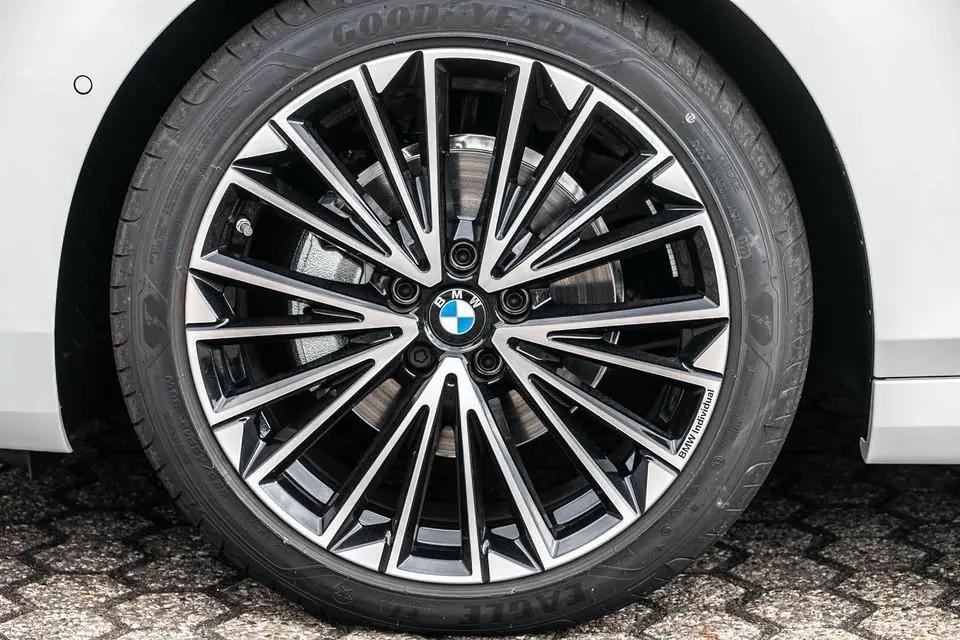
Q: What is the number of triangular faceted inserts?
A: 10